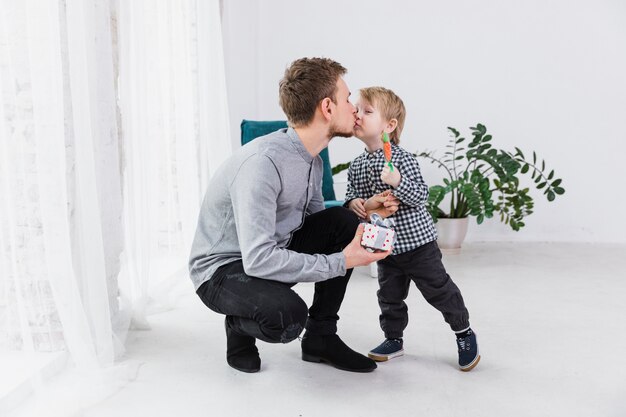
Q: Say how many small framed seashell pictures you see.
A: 0